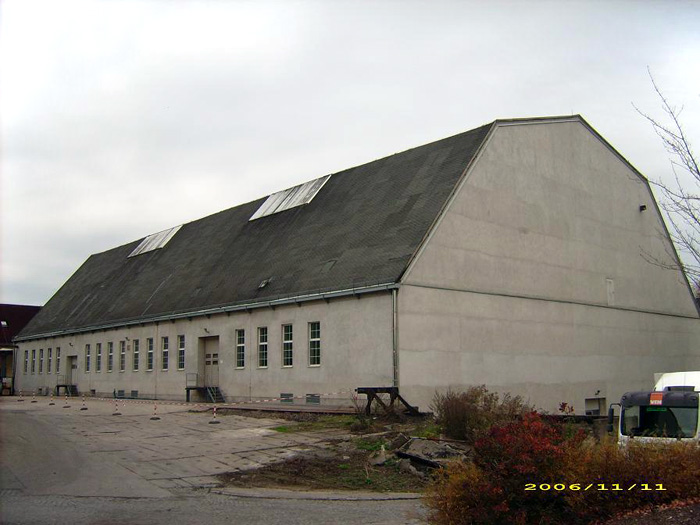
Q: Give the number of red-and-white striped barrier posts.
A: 8